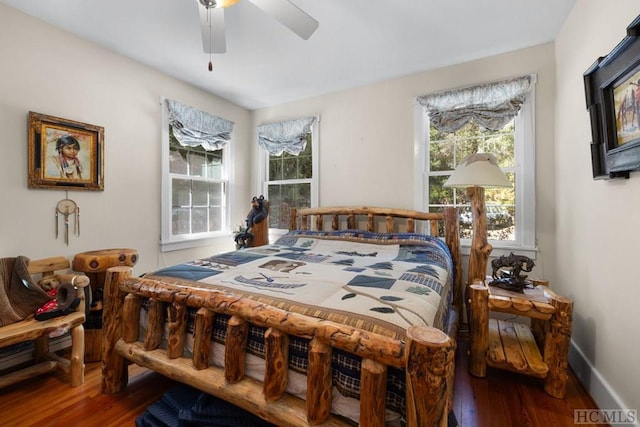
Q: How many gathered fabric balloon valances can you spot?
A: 3